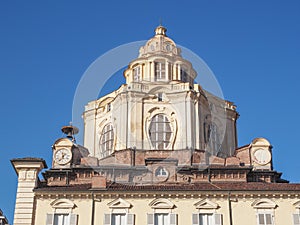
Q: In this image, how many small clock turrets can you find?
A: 2